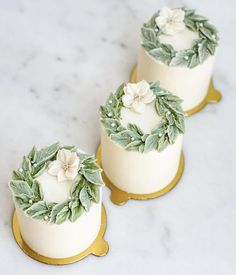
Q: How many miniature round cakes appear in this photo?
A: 3